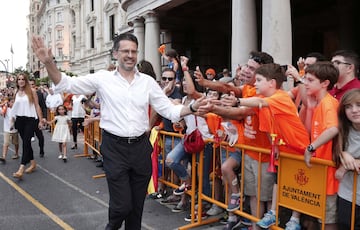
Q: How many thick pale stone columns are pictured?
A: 4